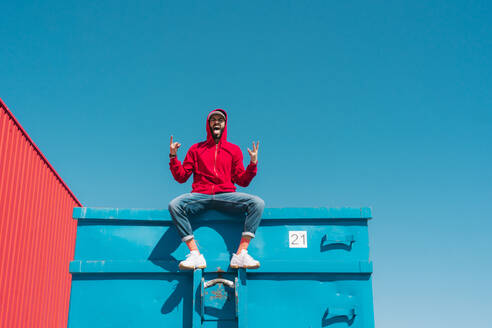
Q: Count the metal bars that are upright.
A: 2